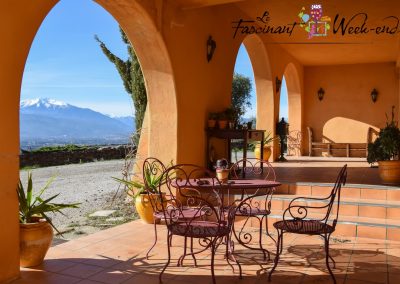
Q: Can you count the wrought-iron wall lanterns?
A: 4